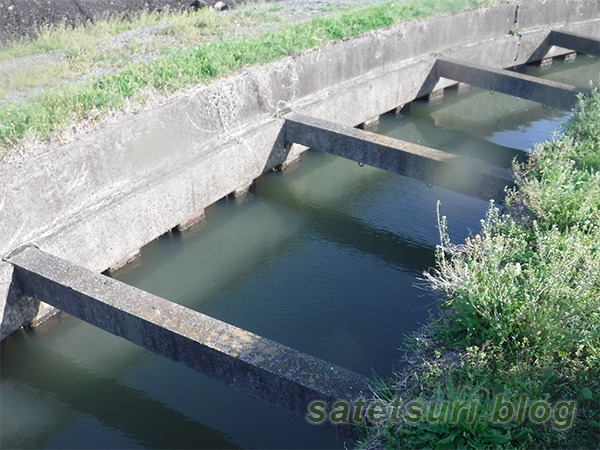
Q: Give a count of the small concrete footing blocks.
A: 11